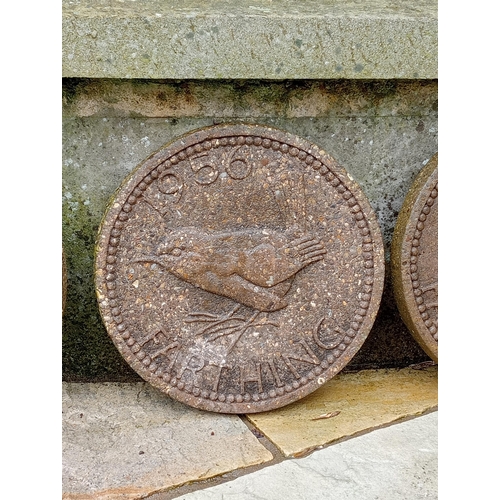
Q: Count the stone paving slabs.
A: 3